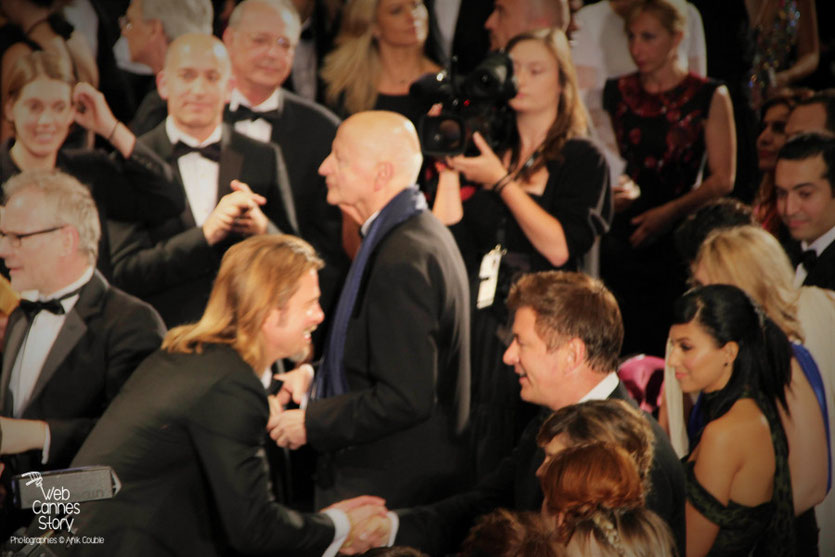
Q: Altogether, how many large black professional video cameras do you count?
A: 1